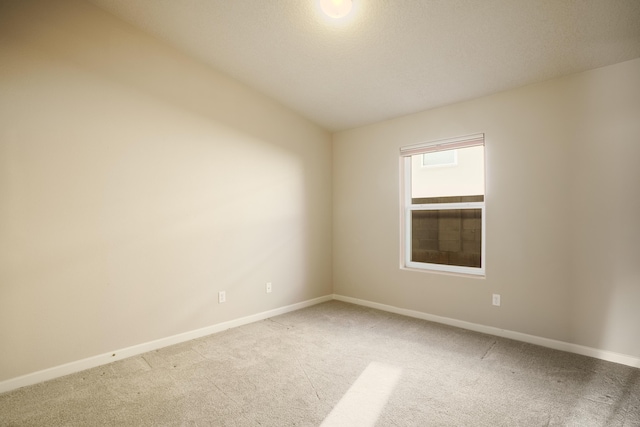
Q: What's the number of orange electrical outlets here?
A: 0